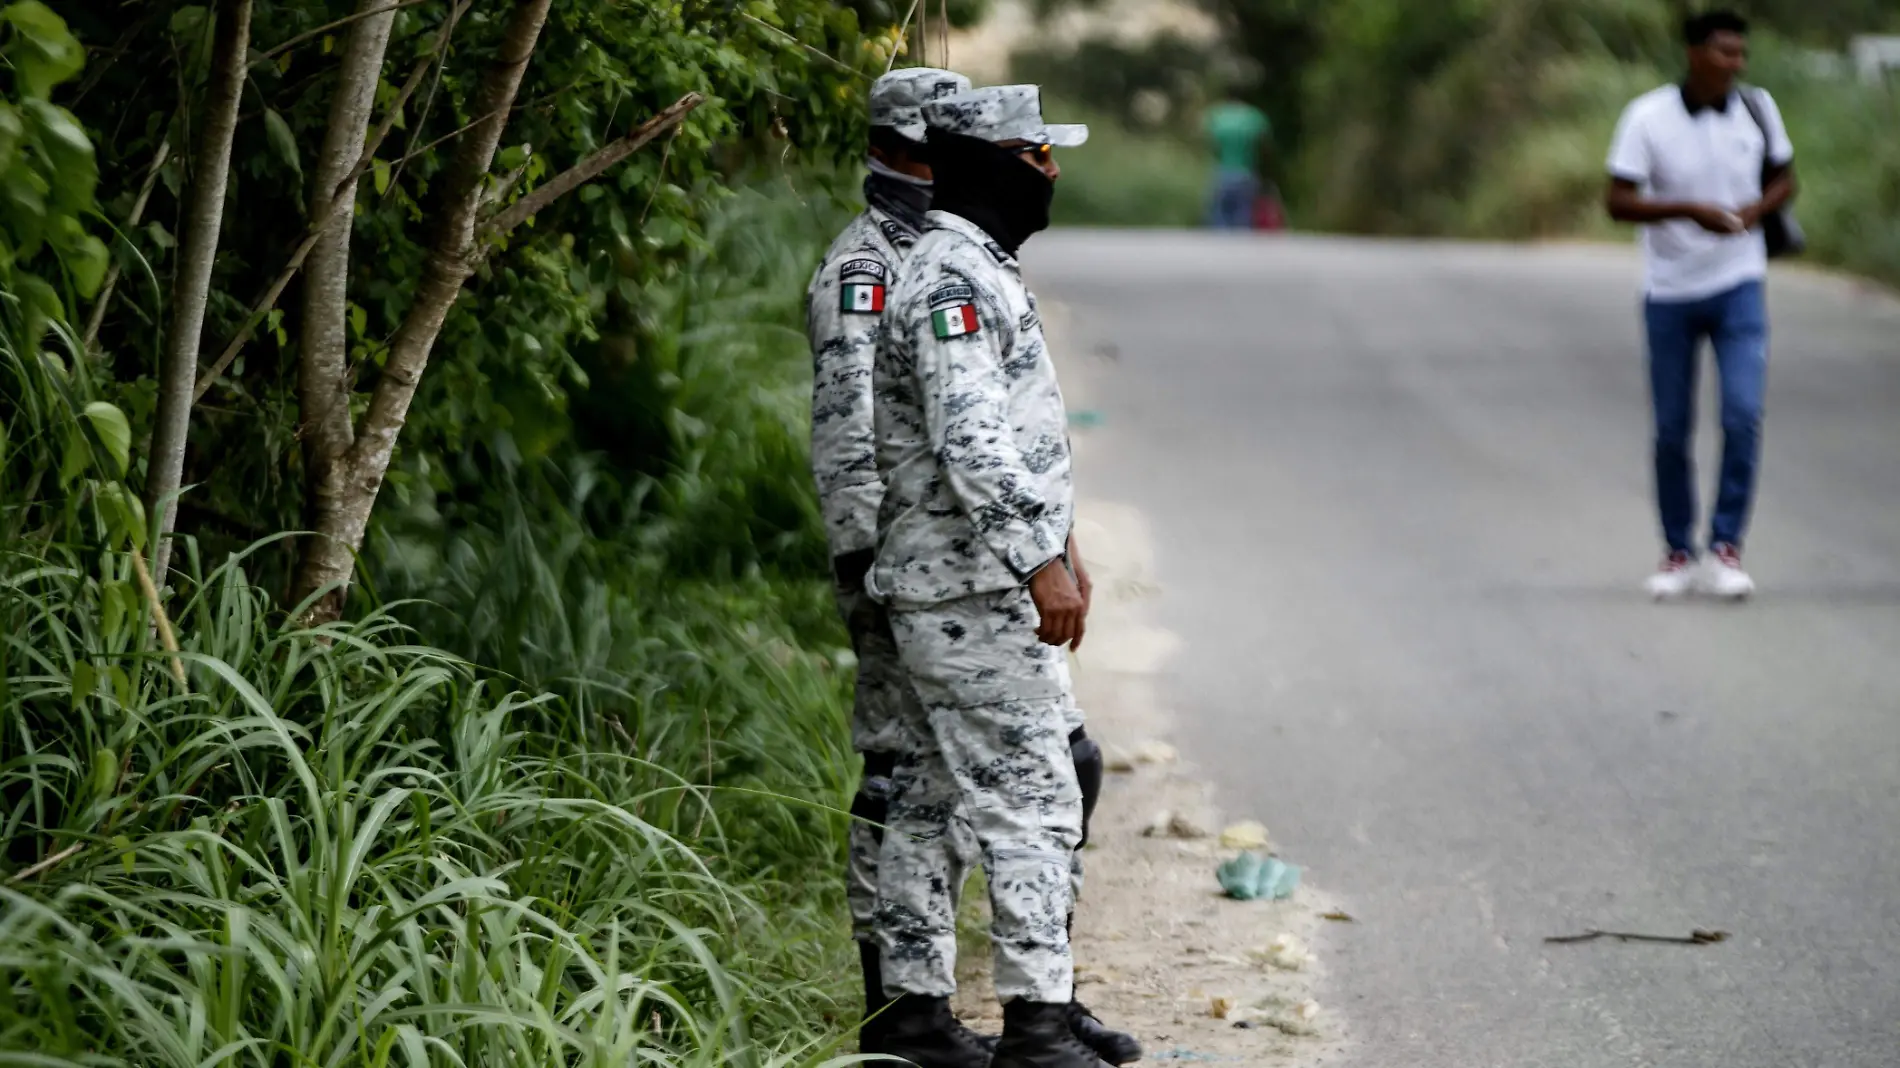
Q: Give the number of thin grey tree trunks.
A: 3